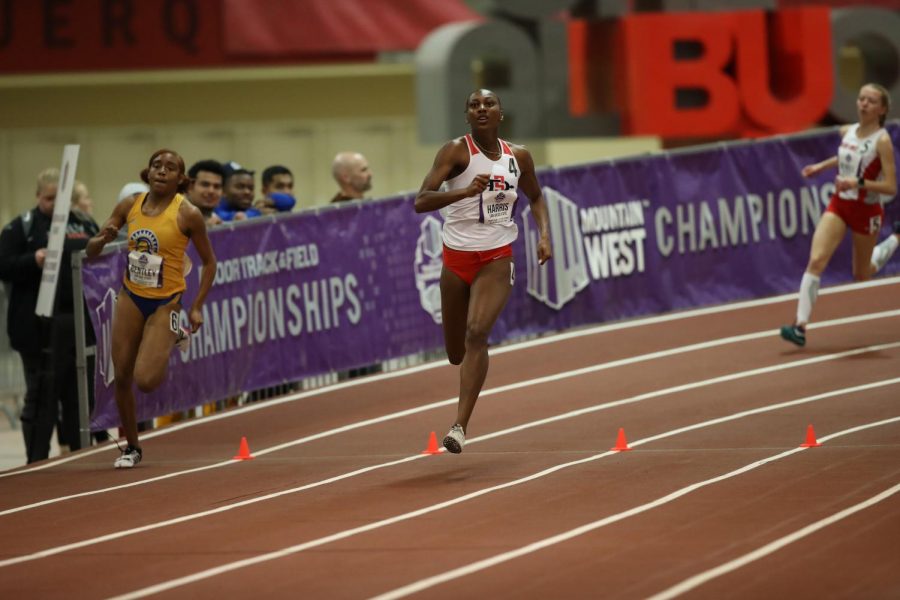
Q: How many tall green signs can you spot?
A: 0